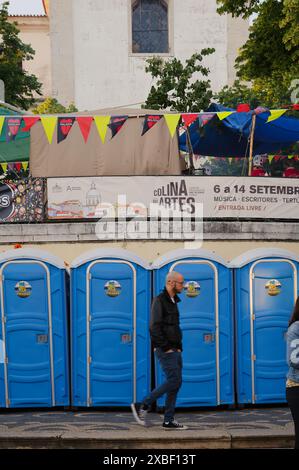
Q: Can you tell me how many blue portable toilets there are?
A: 4